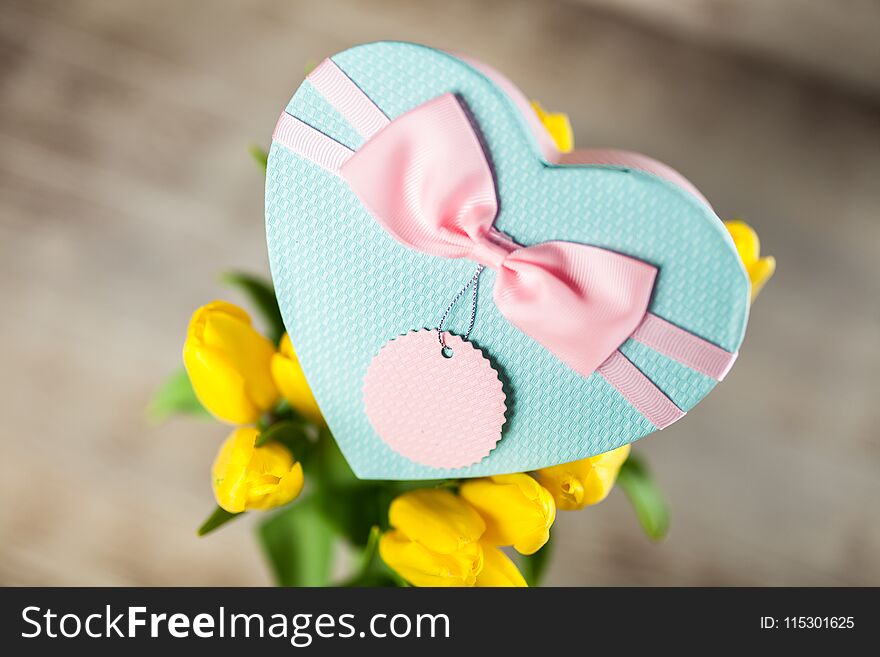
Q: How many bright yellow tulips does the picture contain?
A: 8